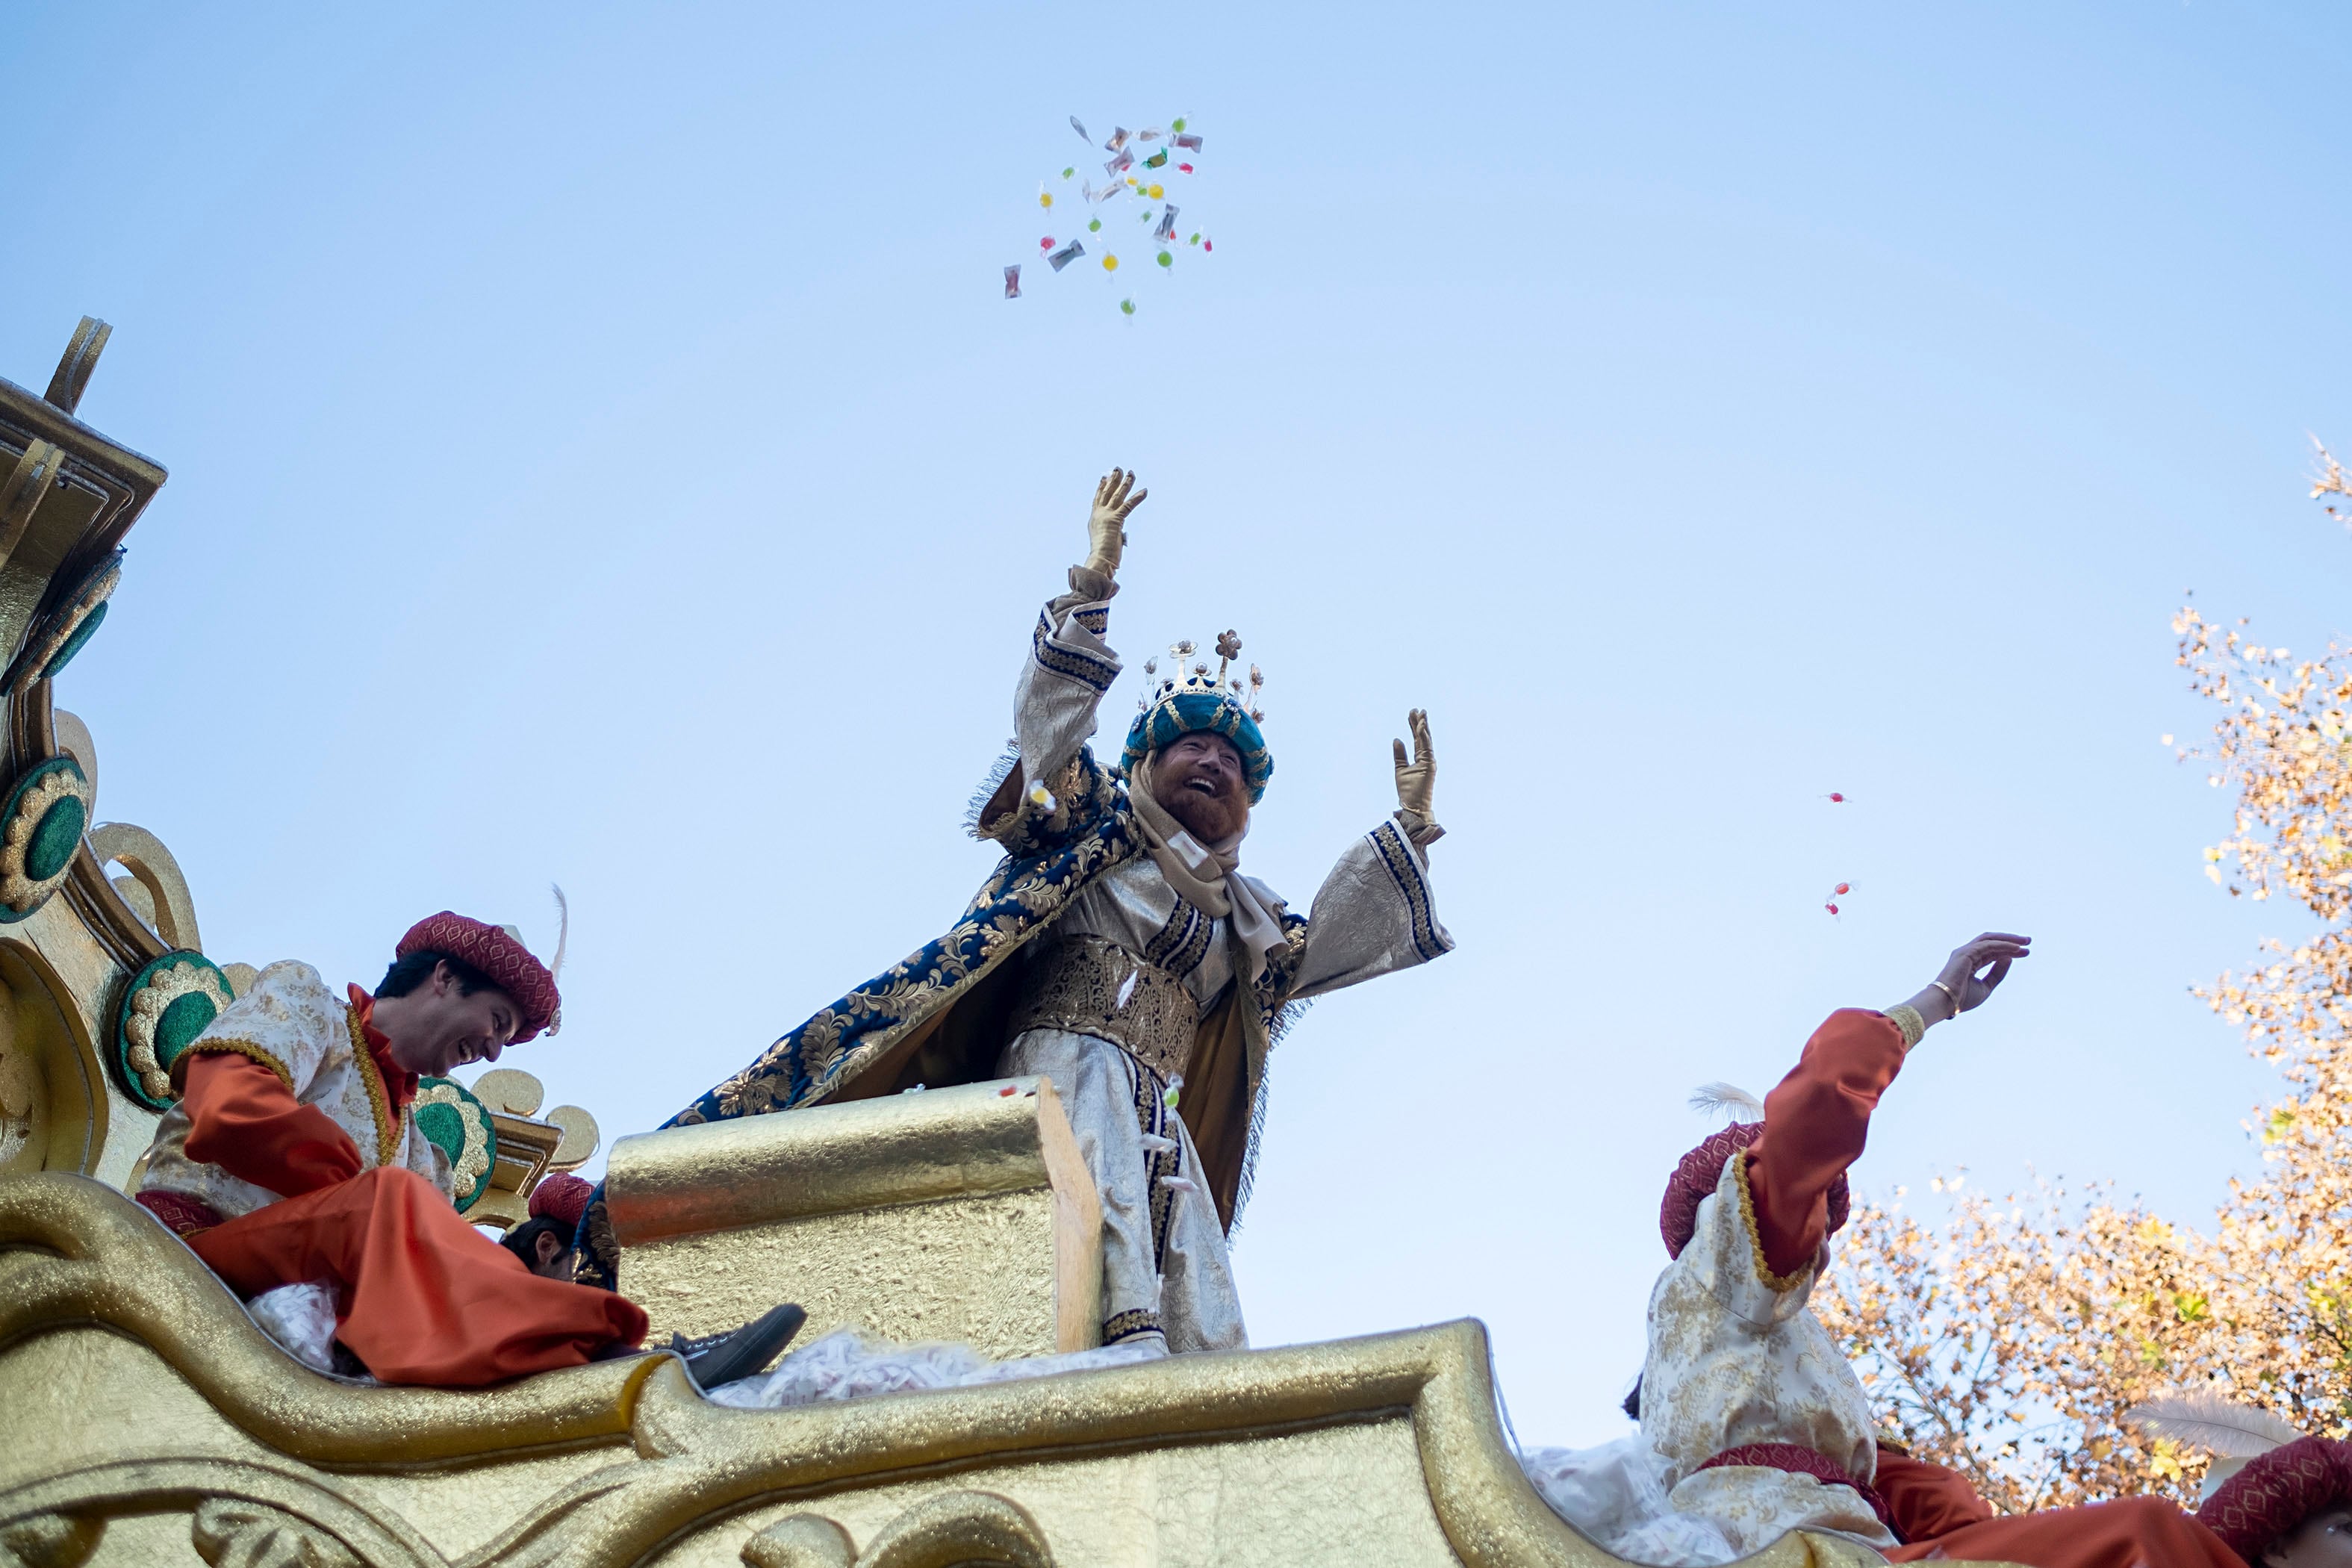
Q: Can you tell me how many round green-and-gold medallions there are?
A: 4